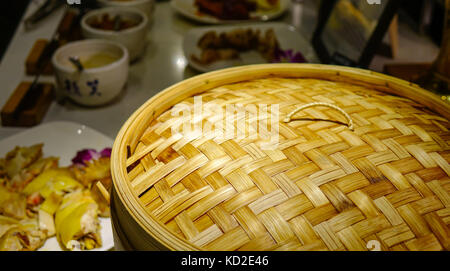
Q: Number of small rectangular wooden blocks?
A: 3